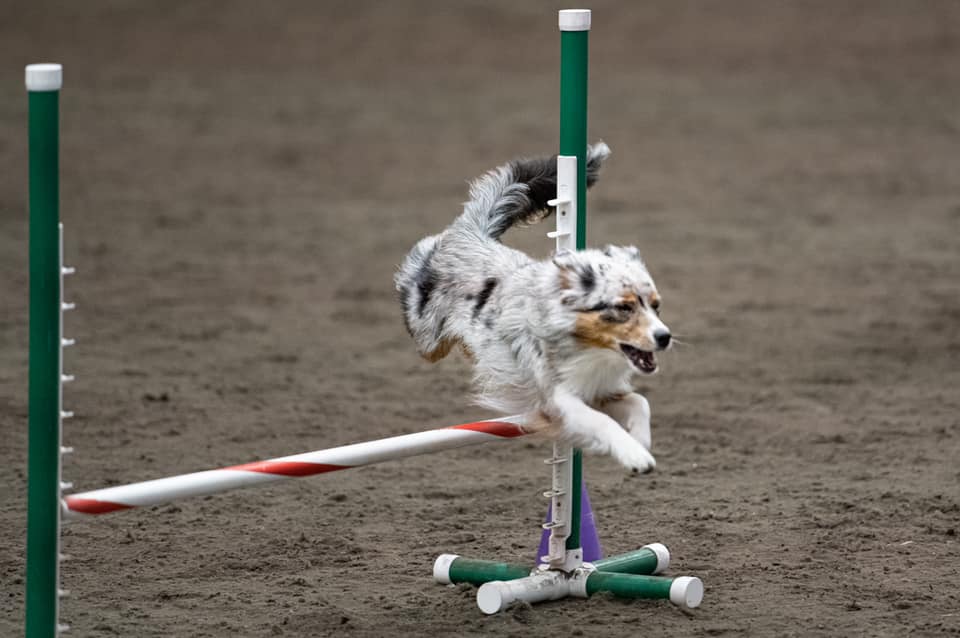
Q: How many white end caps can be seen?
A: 6